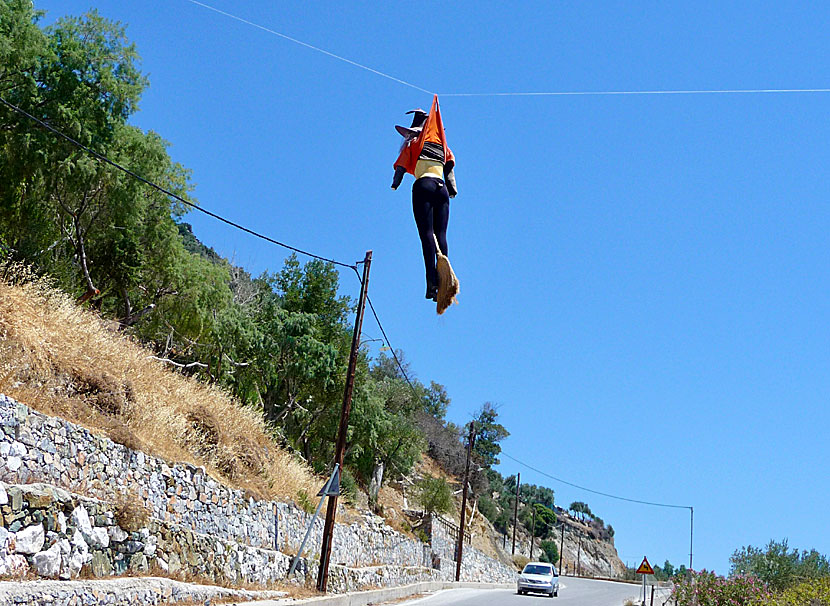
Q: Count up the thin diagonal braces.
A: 1